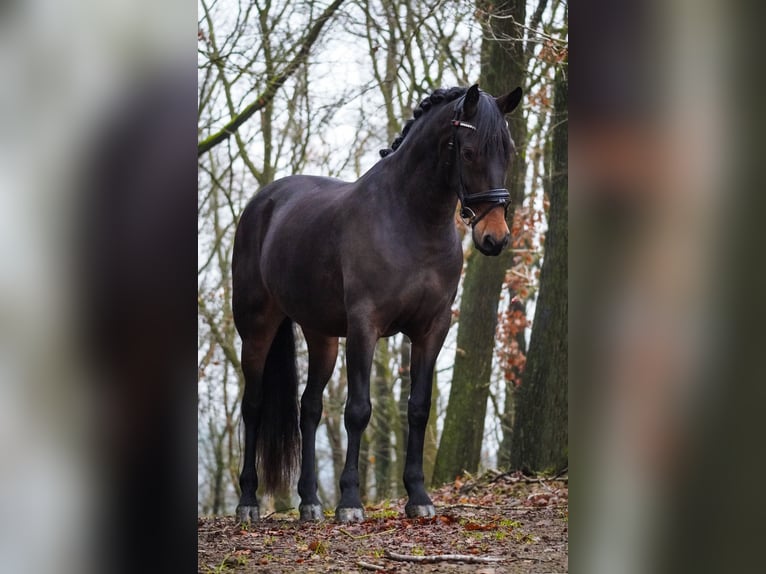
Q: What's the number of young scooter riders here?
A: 0